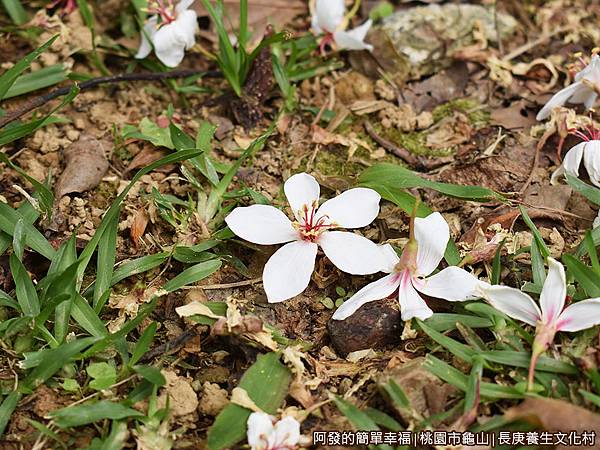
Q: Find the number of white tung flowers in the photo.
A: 8